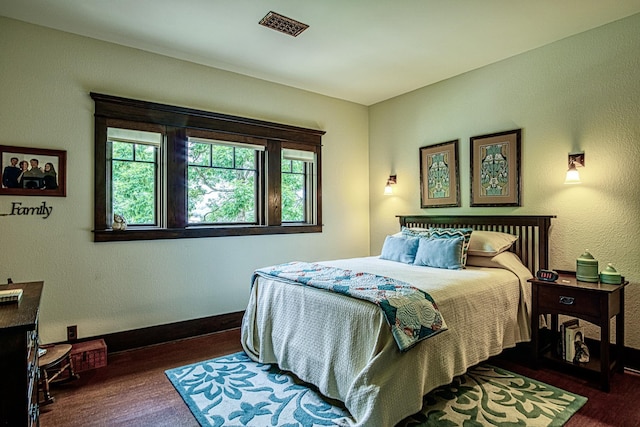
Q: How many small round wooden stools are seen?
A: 1